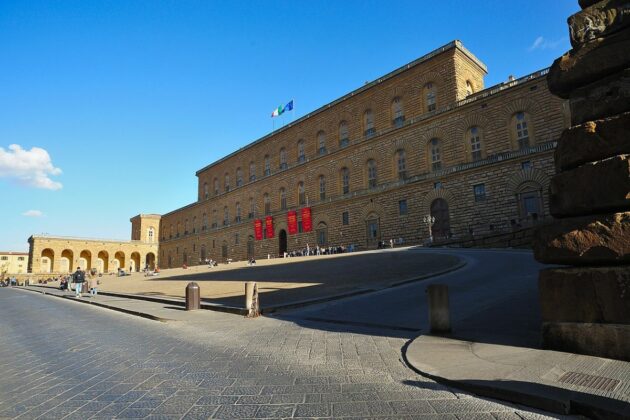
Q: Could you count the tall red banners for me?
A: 4